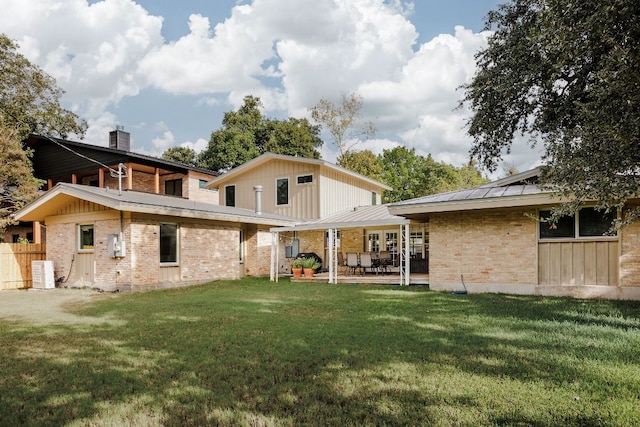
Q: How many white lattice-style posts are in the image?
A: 3